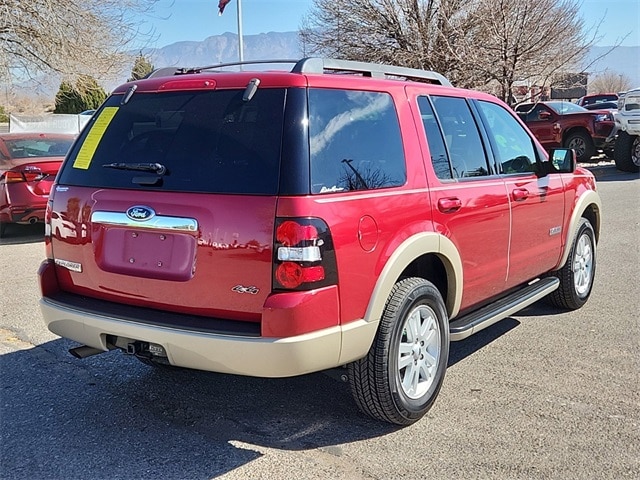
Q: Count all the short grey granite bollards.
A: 0